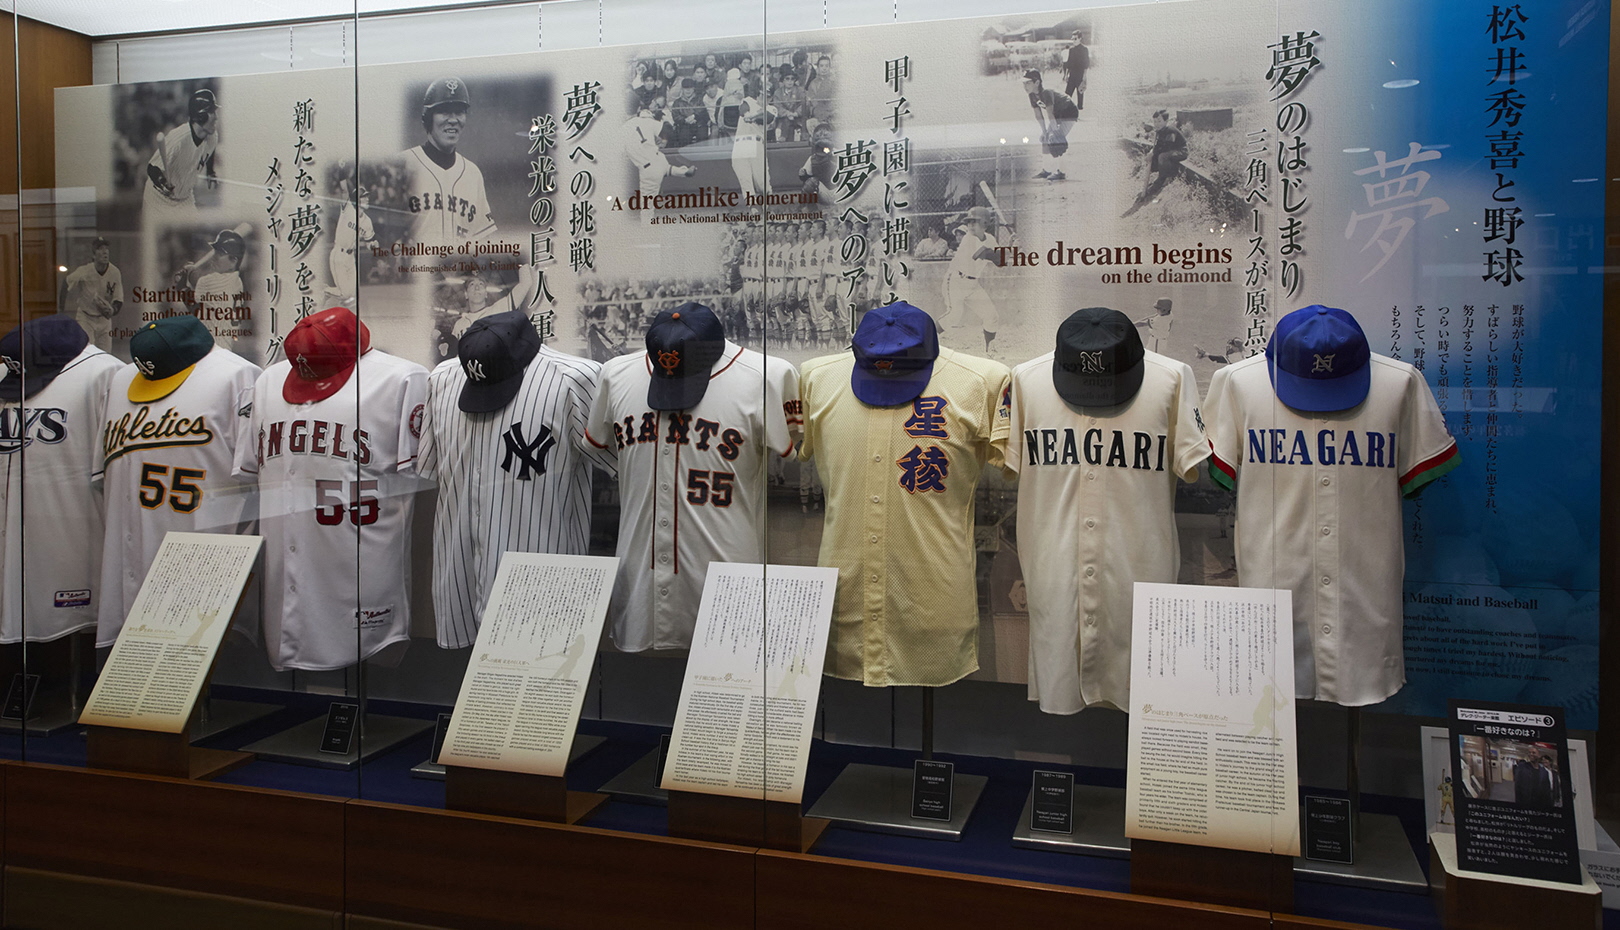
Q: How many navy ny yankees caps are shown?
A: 1